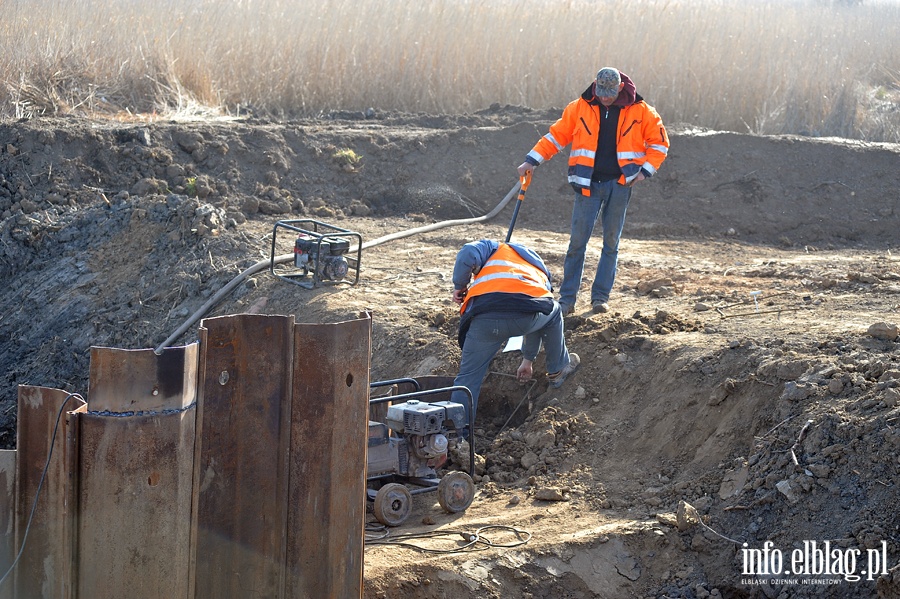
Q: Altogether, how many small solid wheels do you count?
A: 2